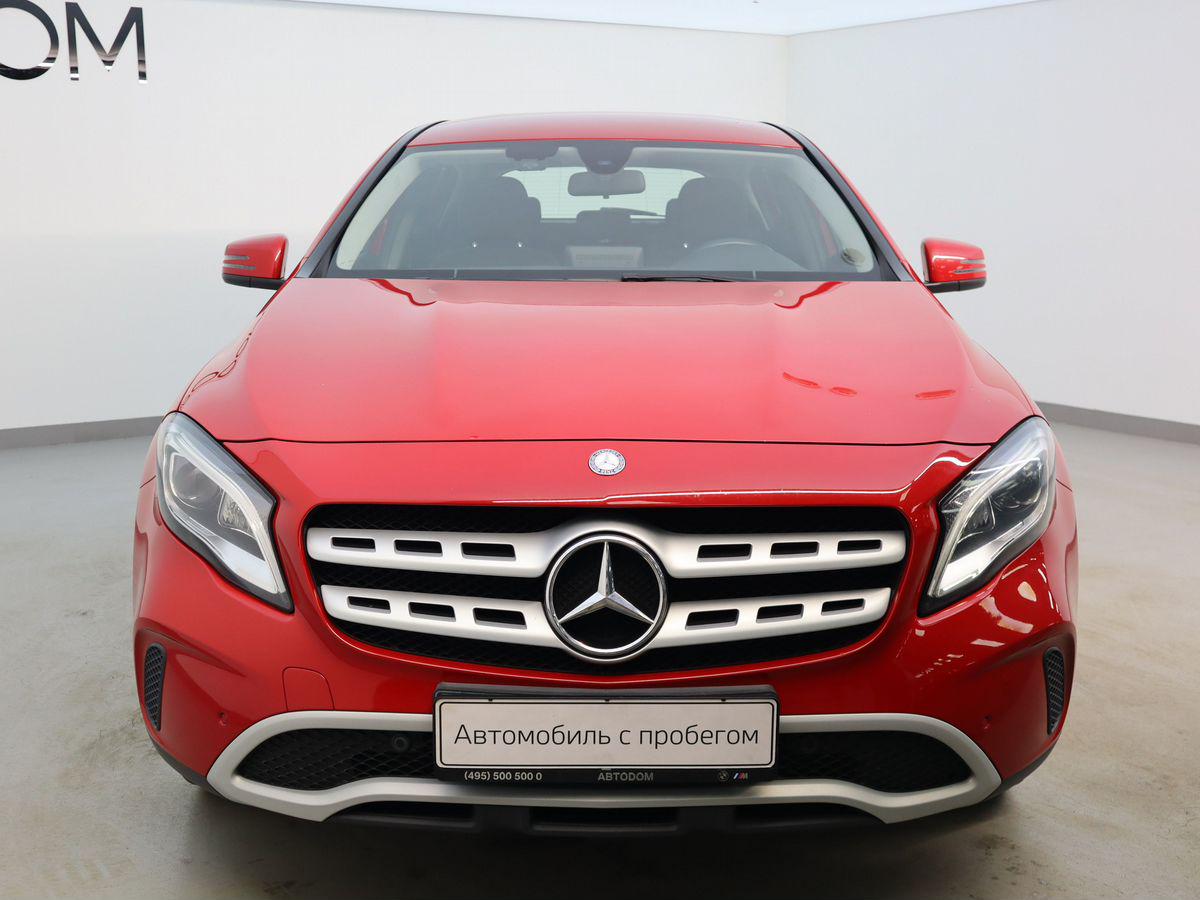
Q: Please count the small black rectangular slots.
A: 12